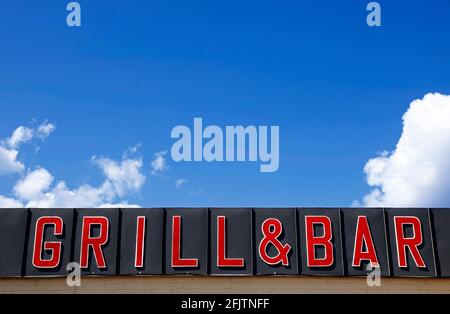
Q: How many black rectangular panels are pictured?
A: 11